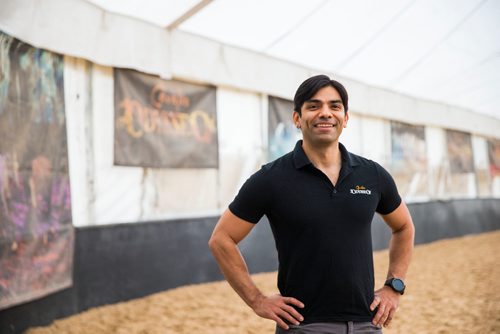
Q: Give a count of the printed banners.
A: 6